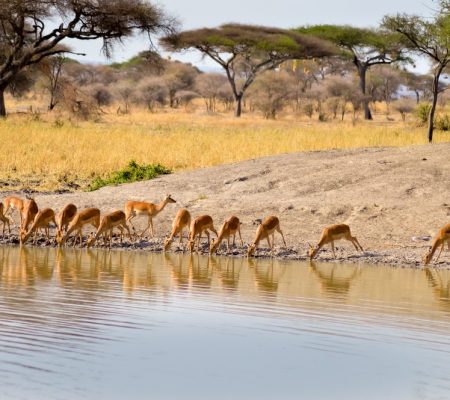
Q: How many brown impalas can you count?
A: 14